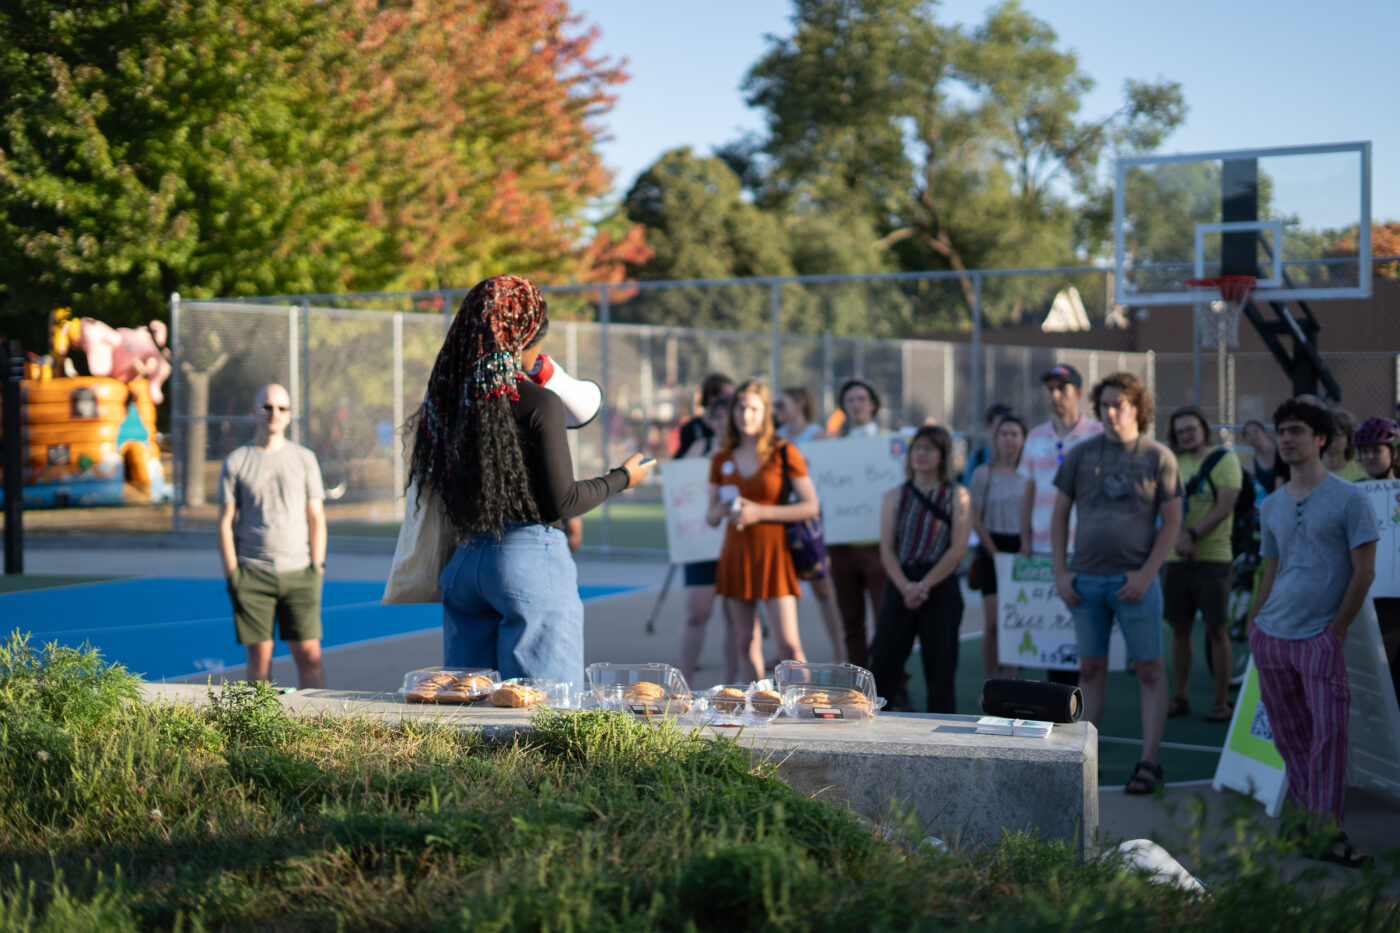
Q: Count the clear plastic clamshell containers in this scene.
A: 5